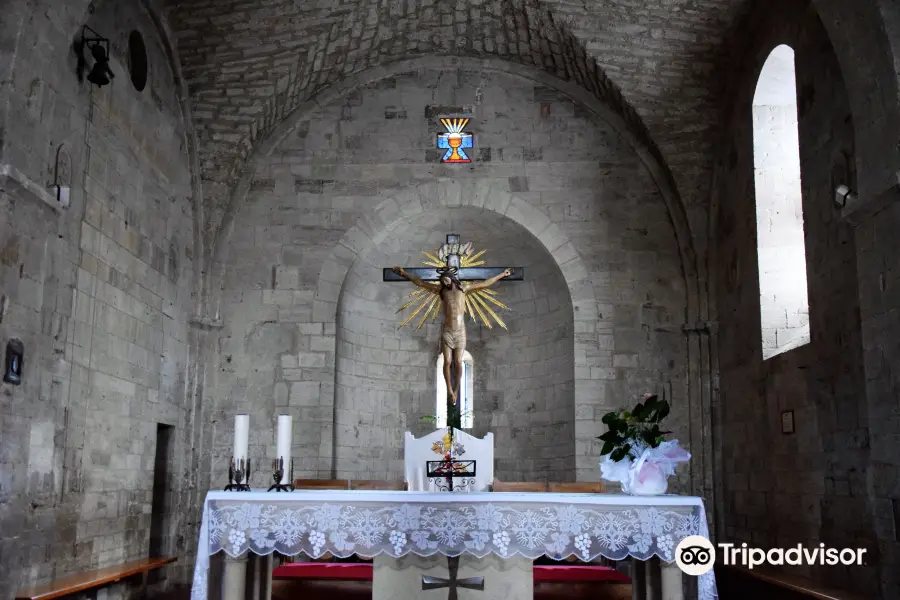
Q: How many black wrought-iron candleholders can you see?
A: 2